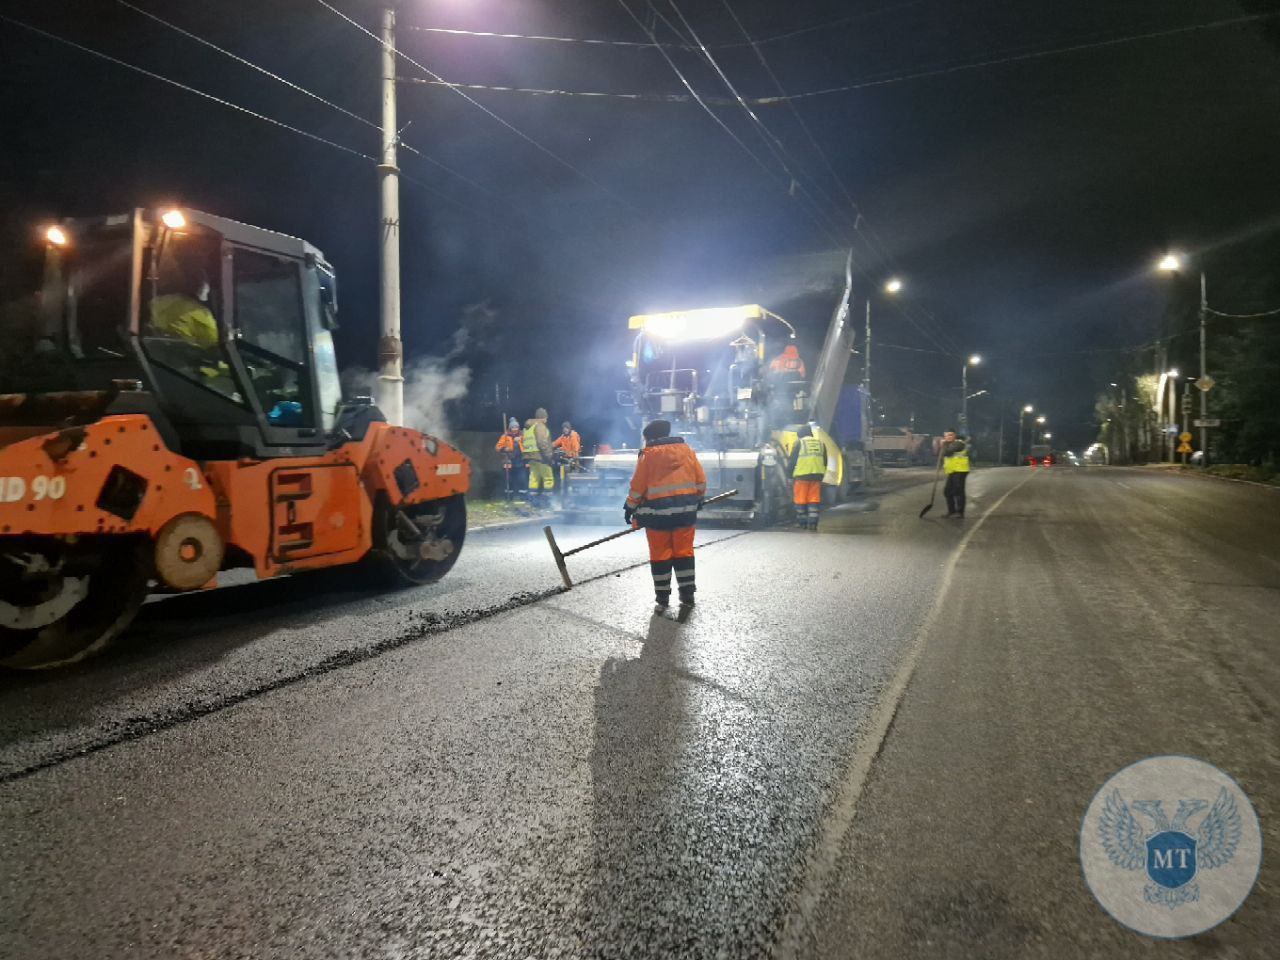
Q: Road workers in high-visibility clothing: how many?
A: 8